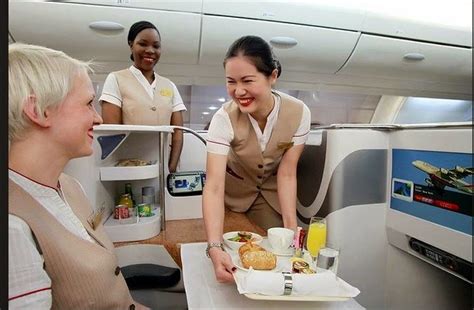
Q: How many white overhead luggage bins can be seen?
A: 3